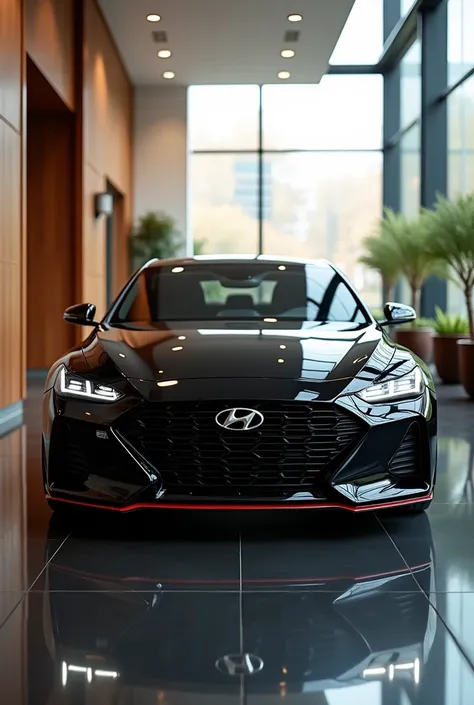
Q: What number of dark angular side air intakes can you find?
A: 2